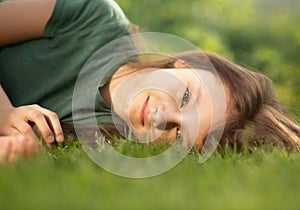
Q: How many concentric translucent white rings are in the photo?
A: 2